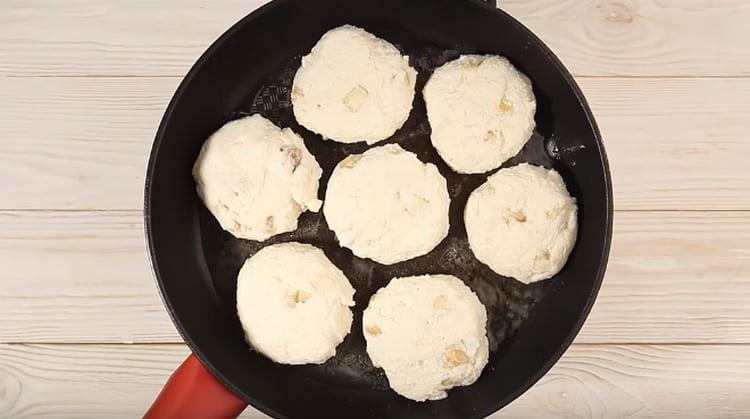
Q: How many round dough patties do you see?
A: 7